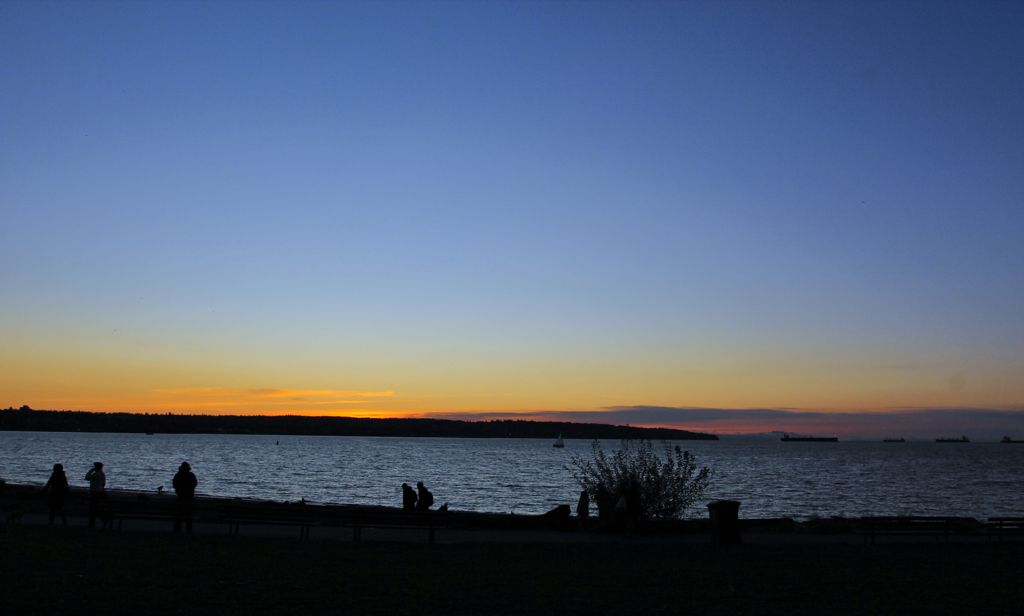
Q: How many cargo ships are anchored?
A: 4